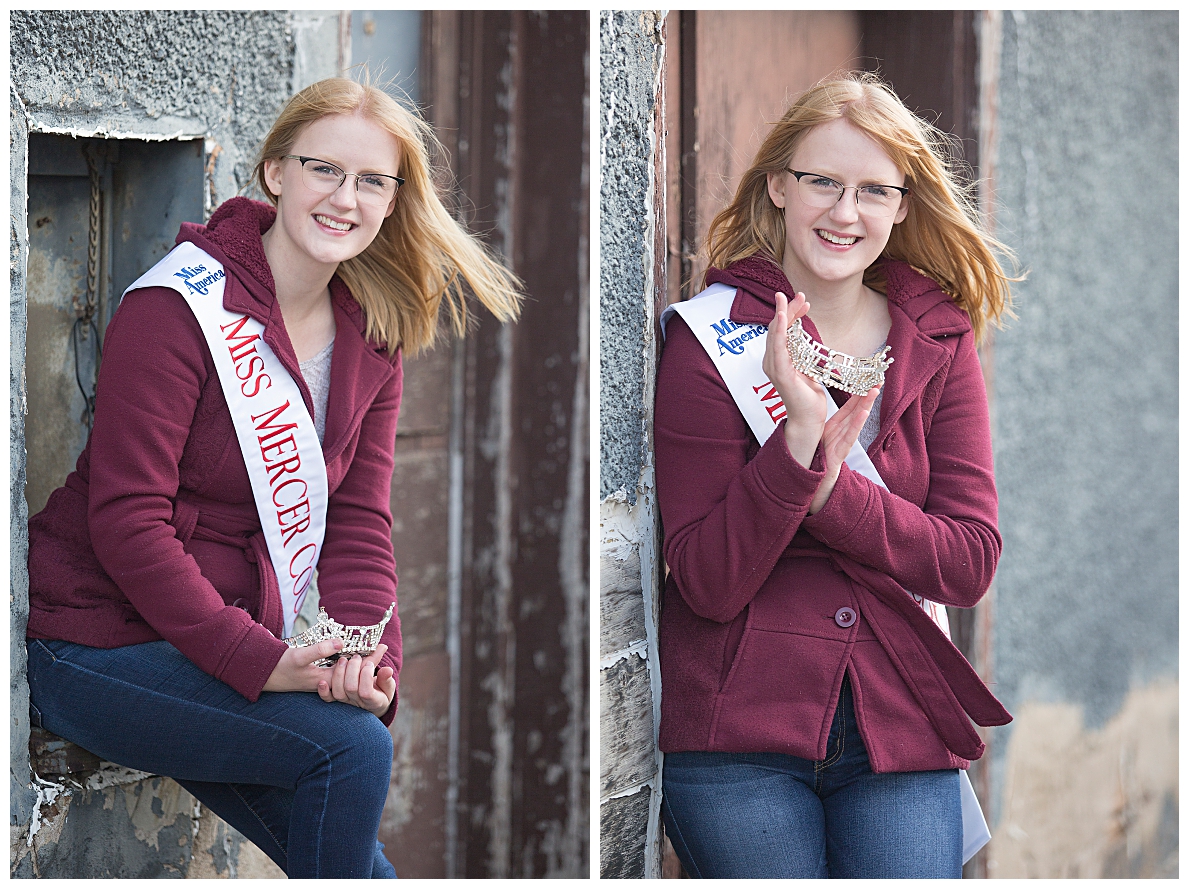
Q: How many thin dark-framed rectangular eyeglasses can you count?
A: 2